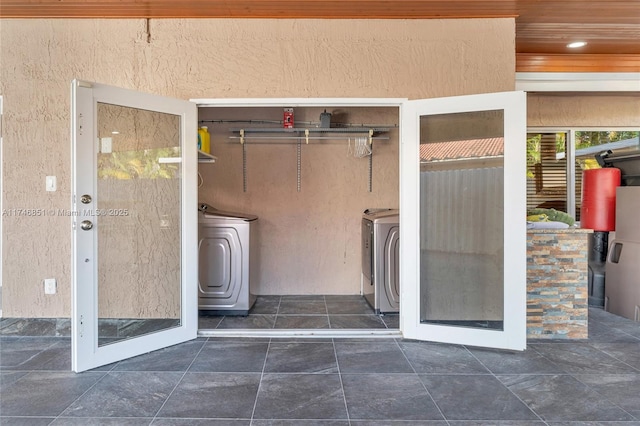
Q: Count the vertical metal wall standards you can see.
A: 3